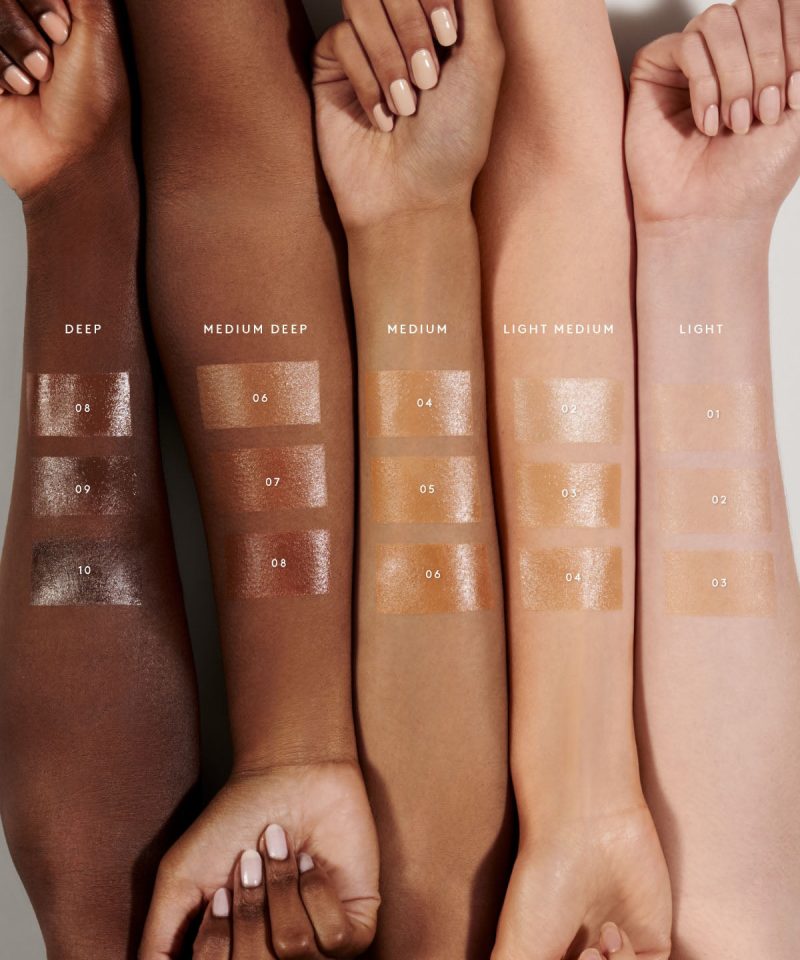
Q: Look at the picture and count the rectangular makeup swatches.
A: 15